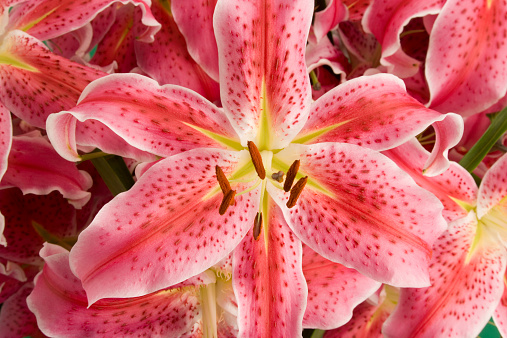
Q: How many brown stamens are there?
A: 6